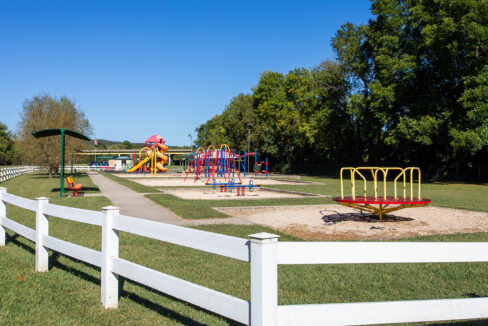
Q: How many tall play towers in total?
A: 1